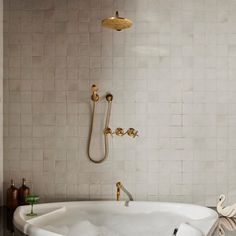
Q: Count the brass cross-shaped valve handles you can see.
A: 3